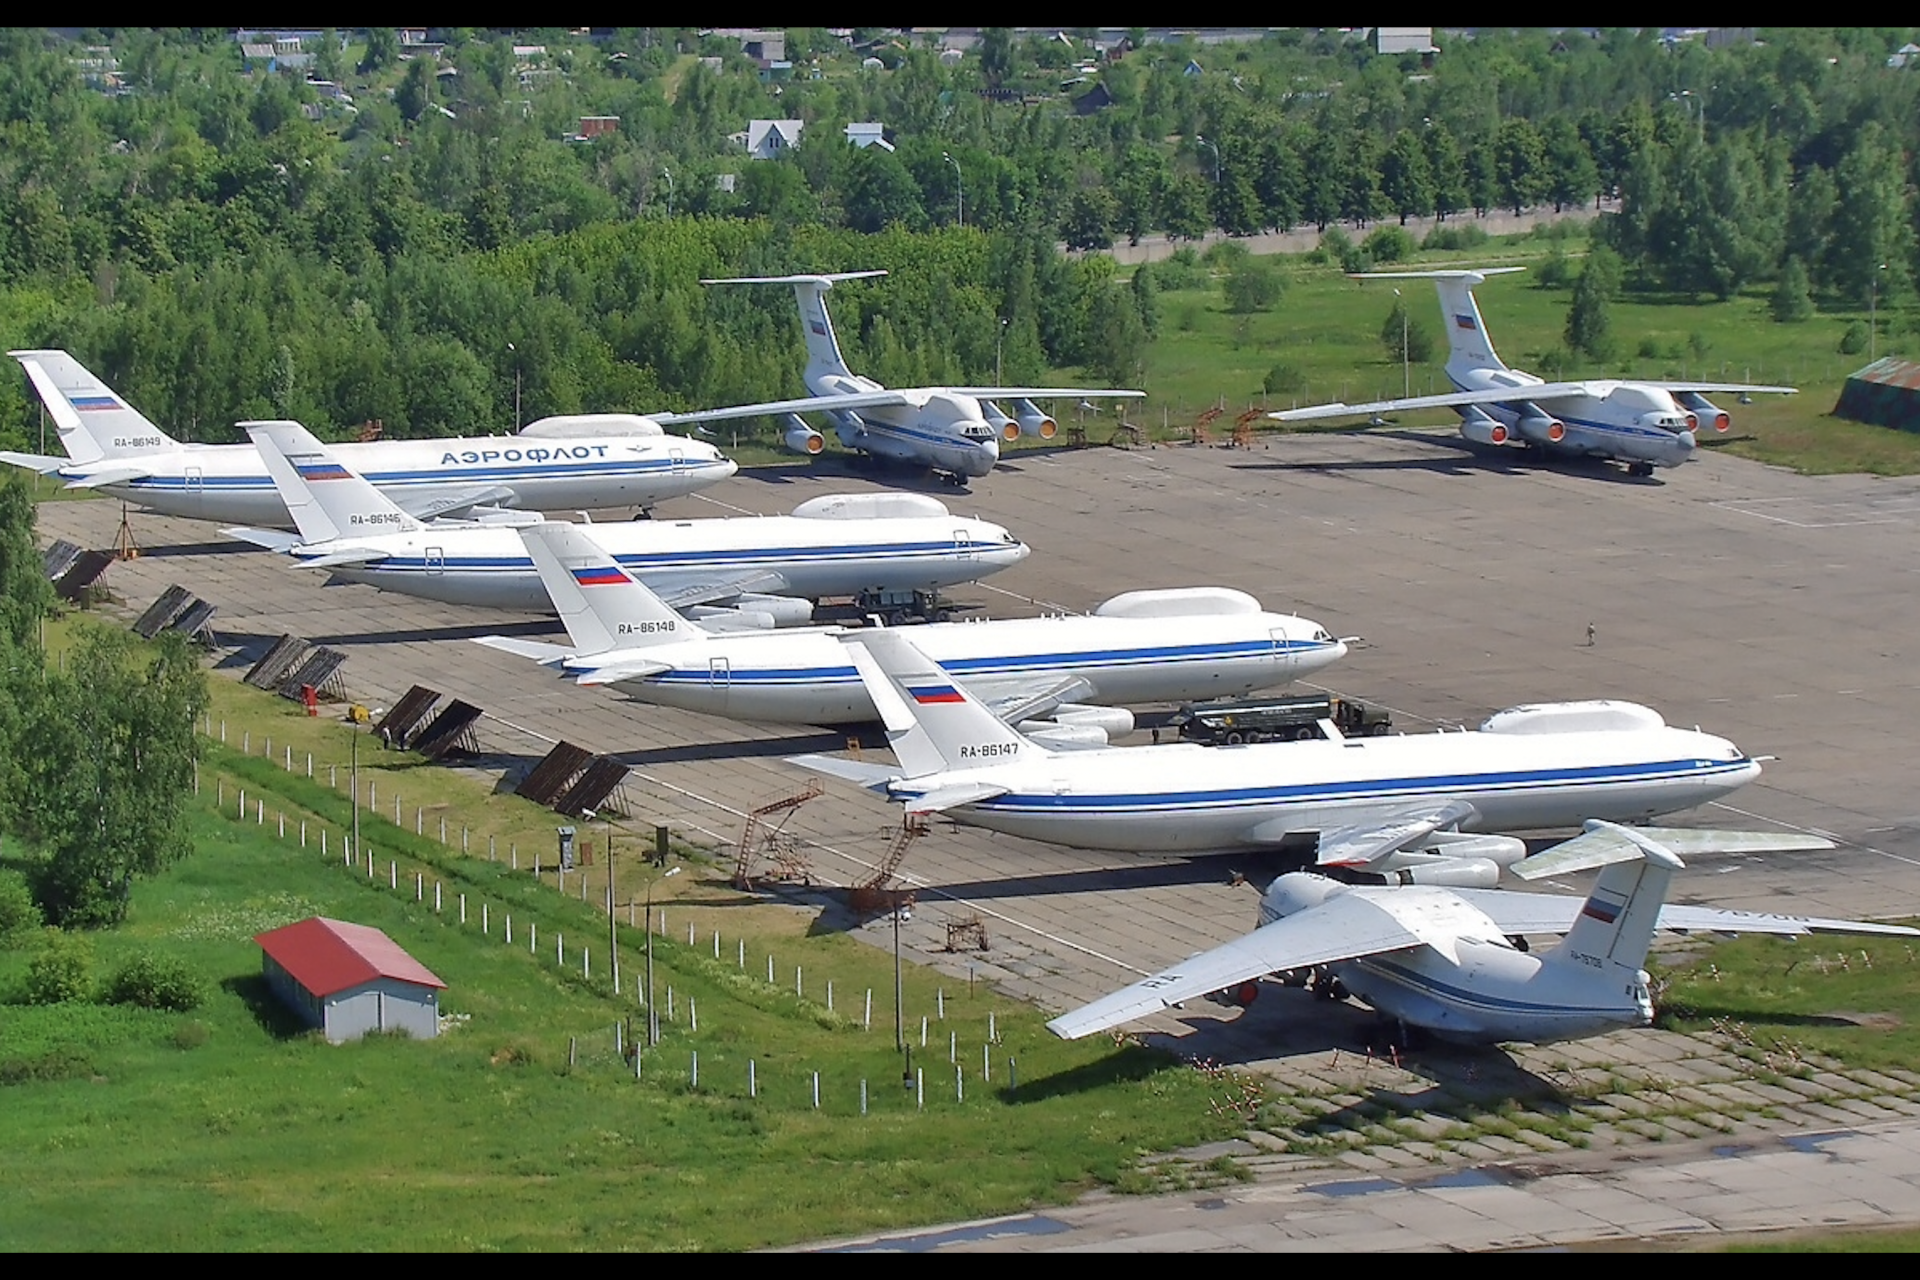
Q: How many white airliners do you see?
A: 7